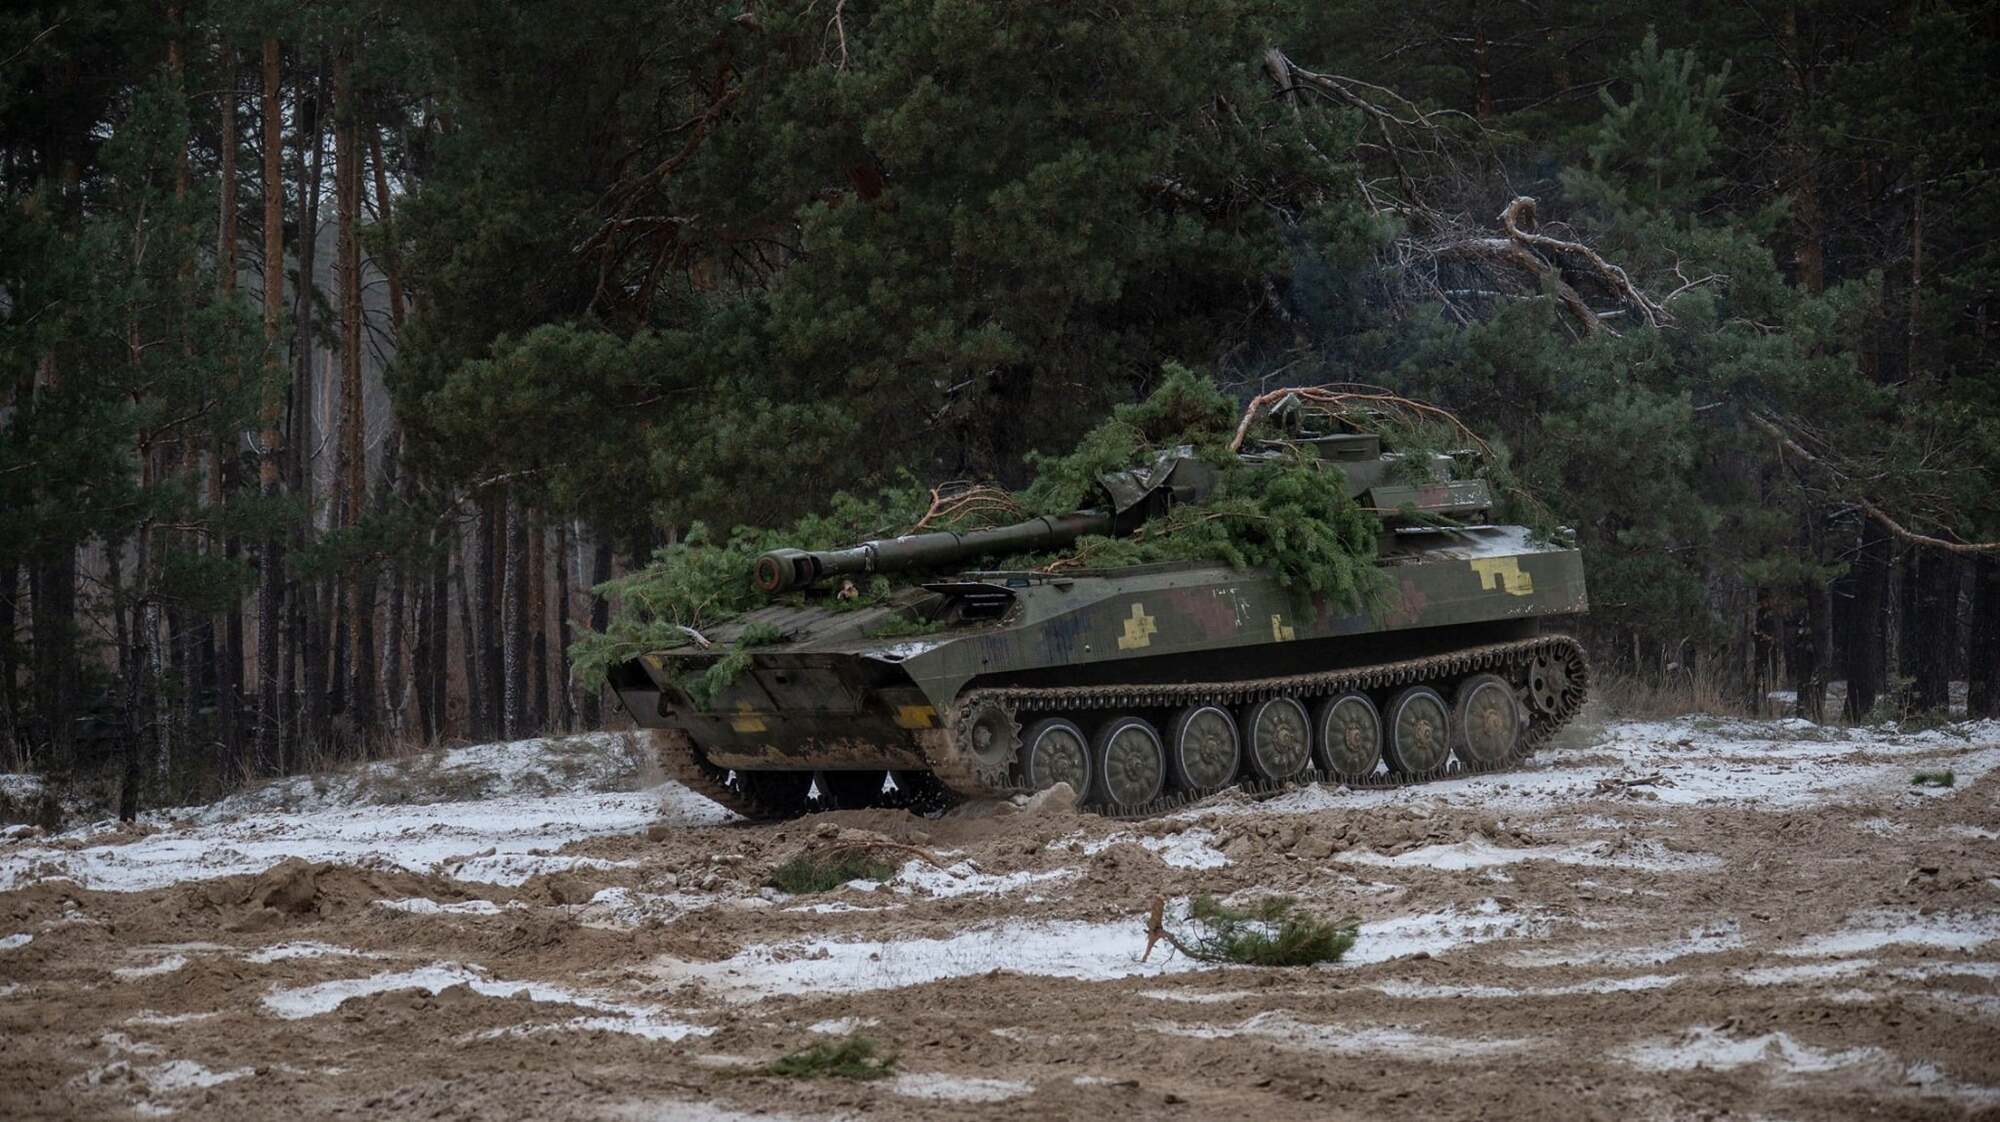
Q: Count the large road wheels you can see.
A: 7